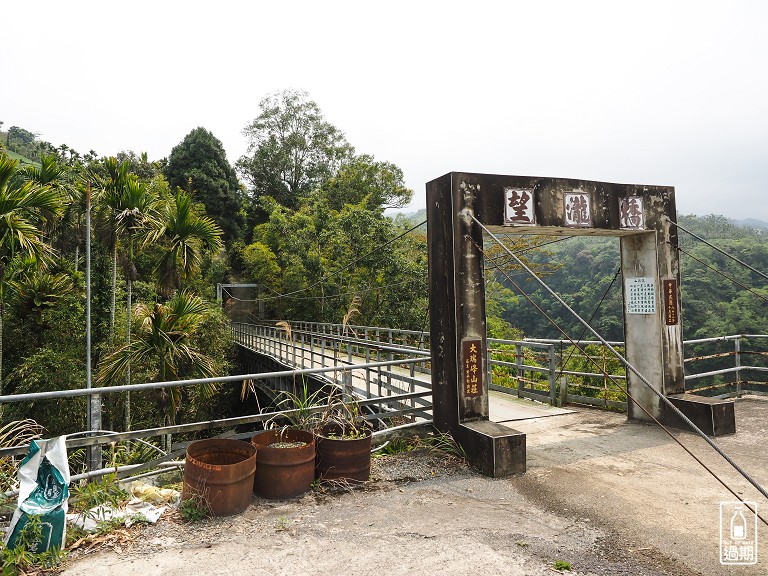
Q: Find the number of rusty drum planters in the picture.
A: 3